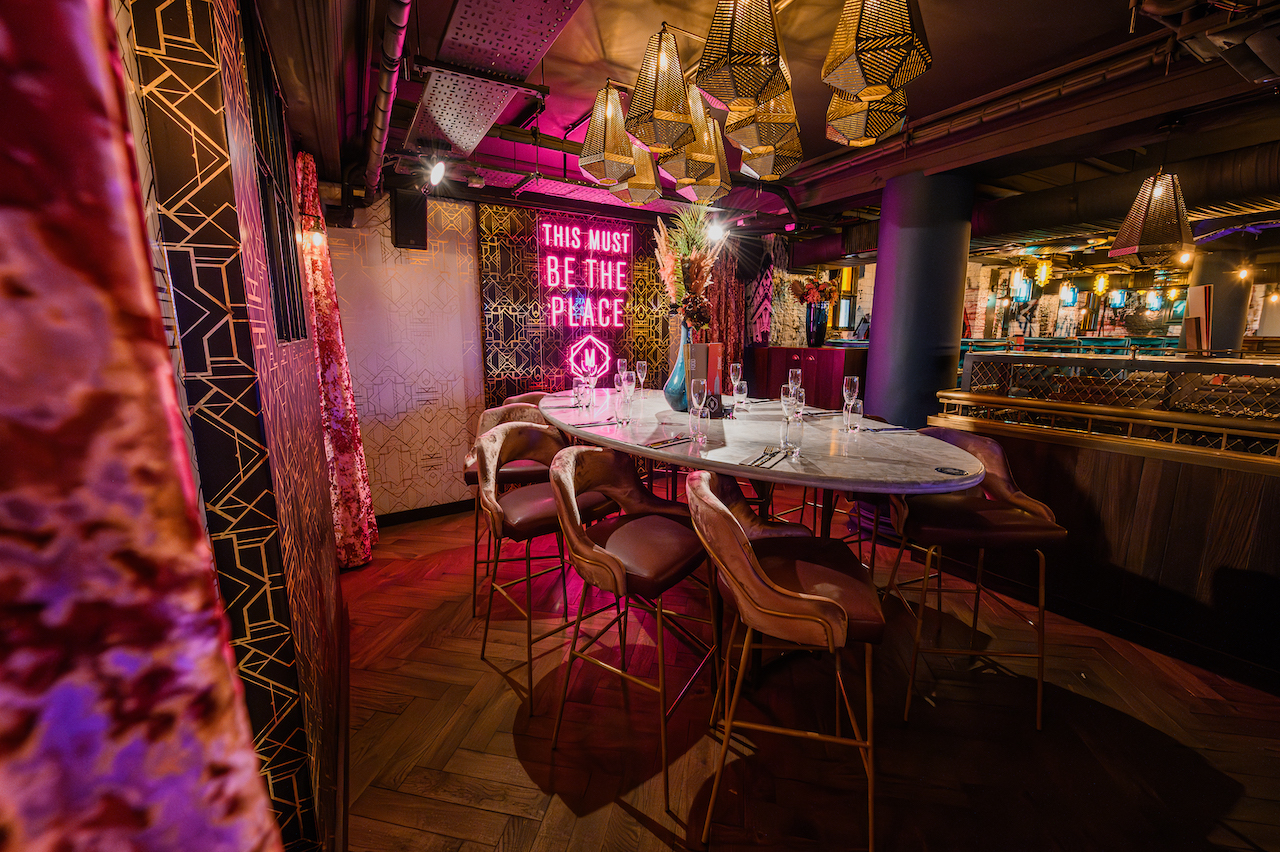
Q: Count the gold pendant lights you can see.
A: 11